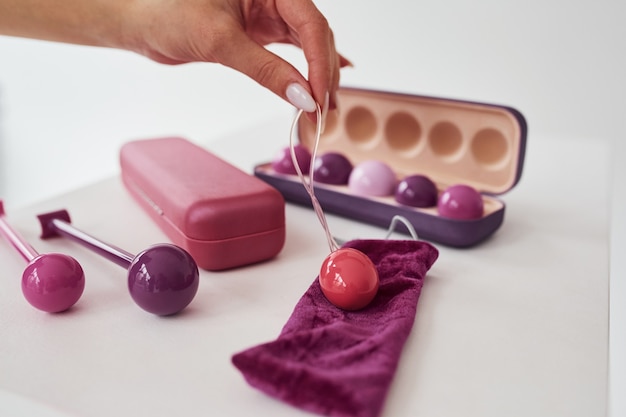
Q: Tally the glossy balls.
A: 8